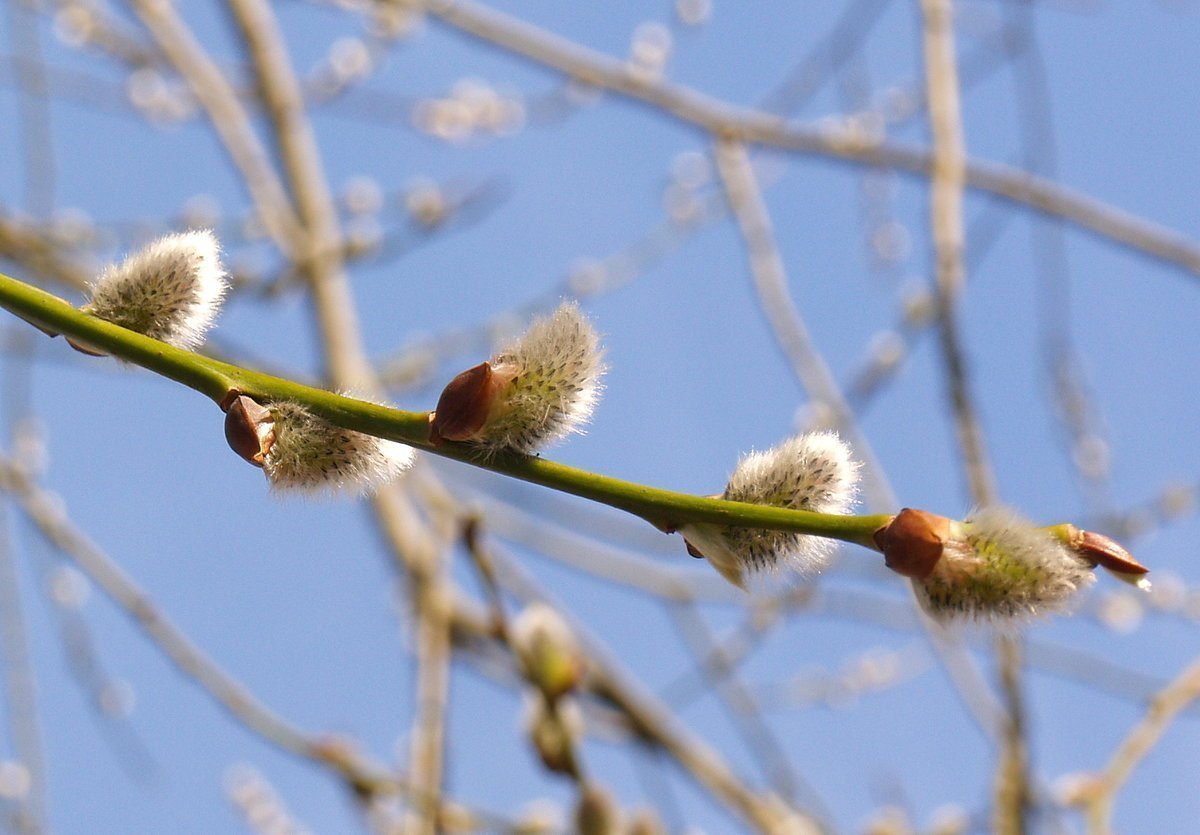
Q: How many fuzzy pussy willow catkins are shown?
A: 5